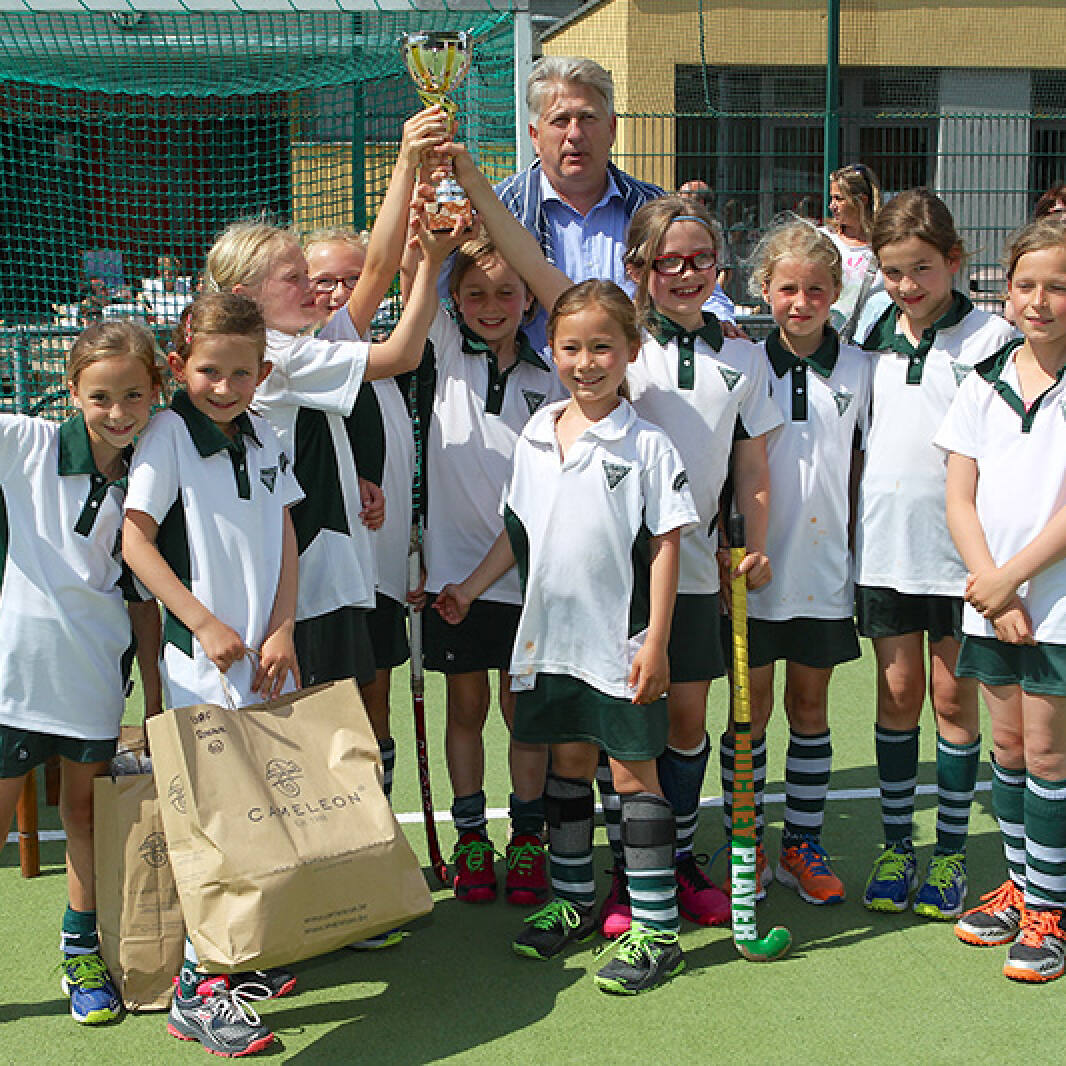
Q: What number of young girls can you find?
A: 10